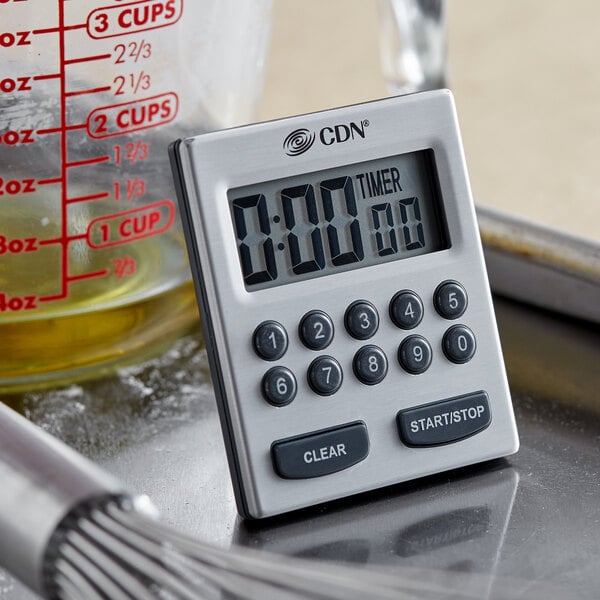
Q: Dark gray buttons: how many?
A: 12